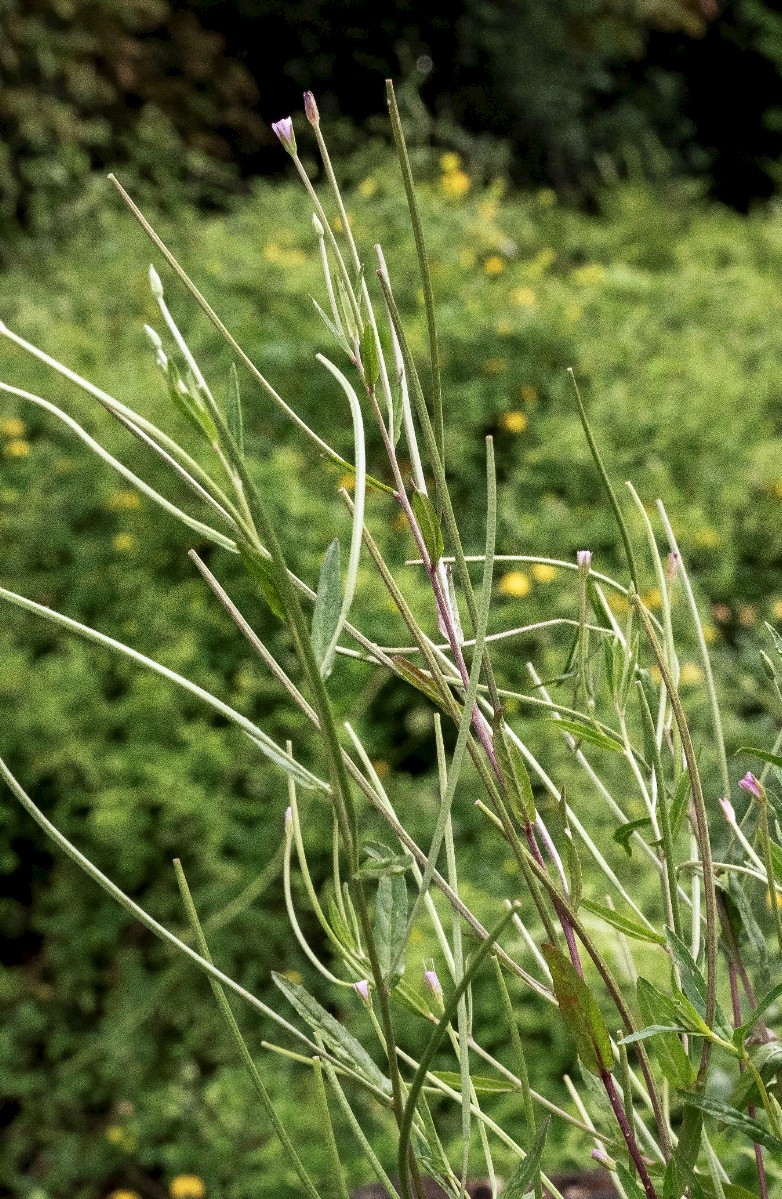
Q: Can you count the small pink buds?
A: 10